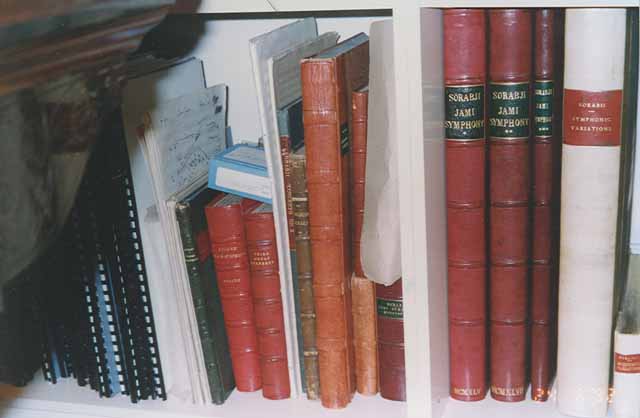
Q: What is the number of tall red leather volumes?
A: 3